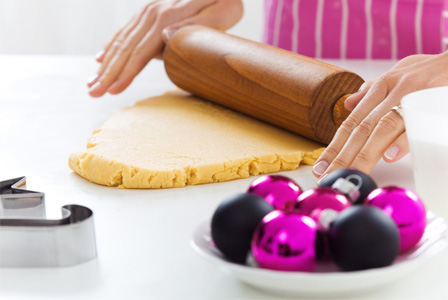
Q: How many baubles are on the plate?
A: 7